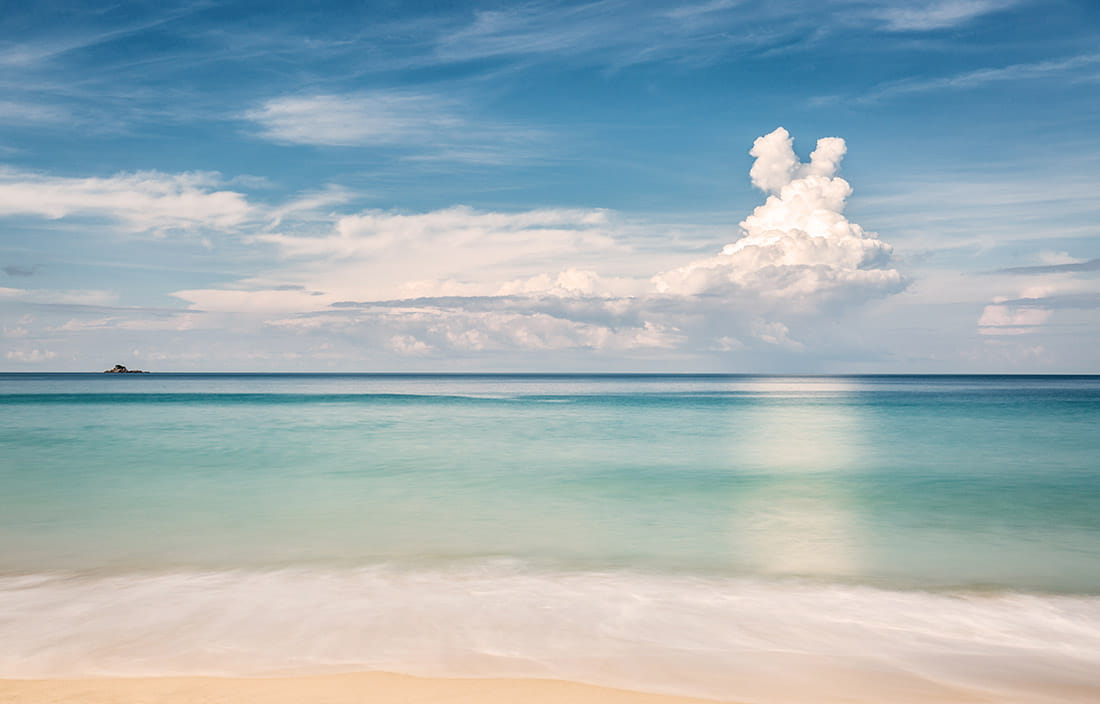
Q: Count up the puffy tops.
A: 2